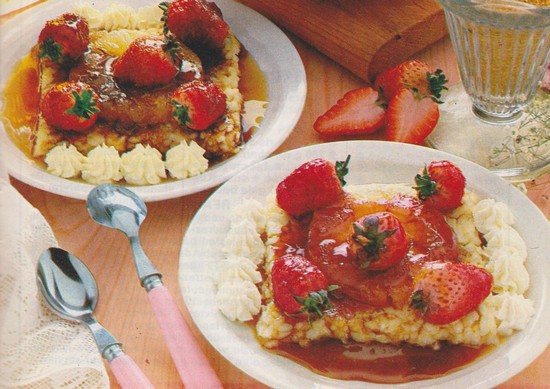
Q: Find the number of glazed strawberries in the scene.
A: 10